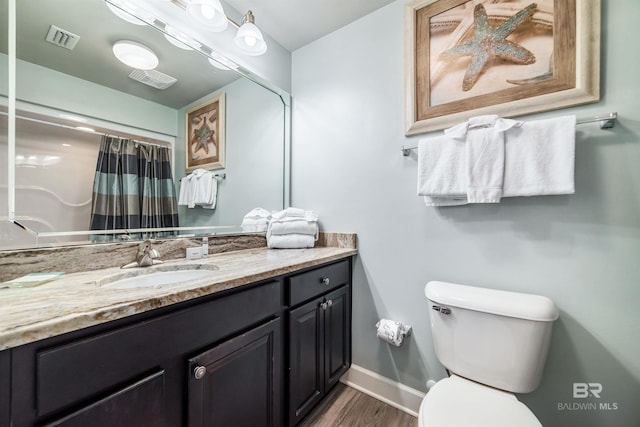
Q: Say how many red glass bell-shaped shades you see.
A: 0